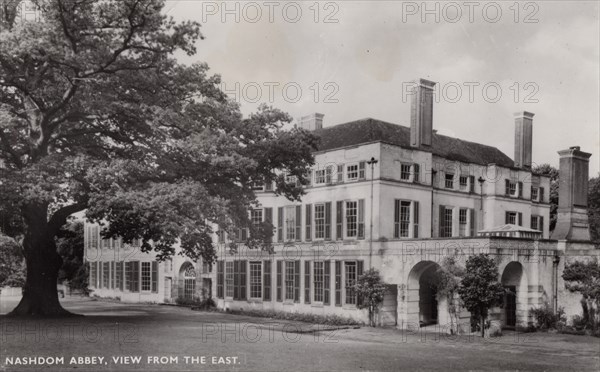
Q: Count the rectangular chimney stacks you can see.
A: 4